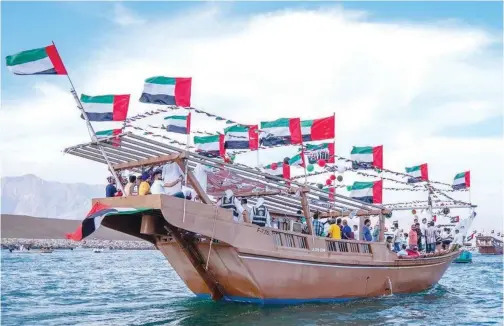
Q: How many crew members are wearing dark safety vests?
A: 2